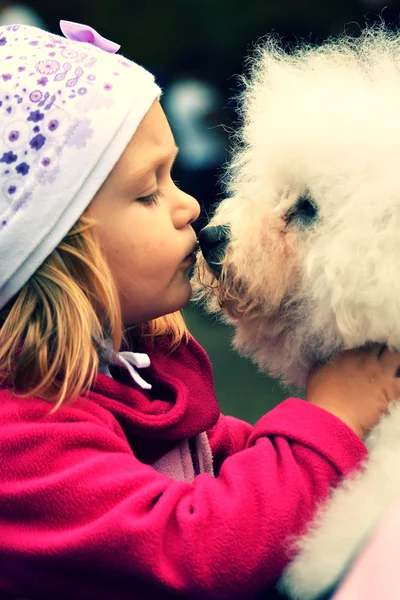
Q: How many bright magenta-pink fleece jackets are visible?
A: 1